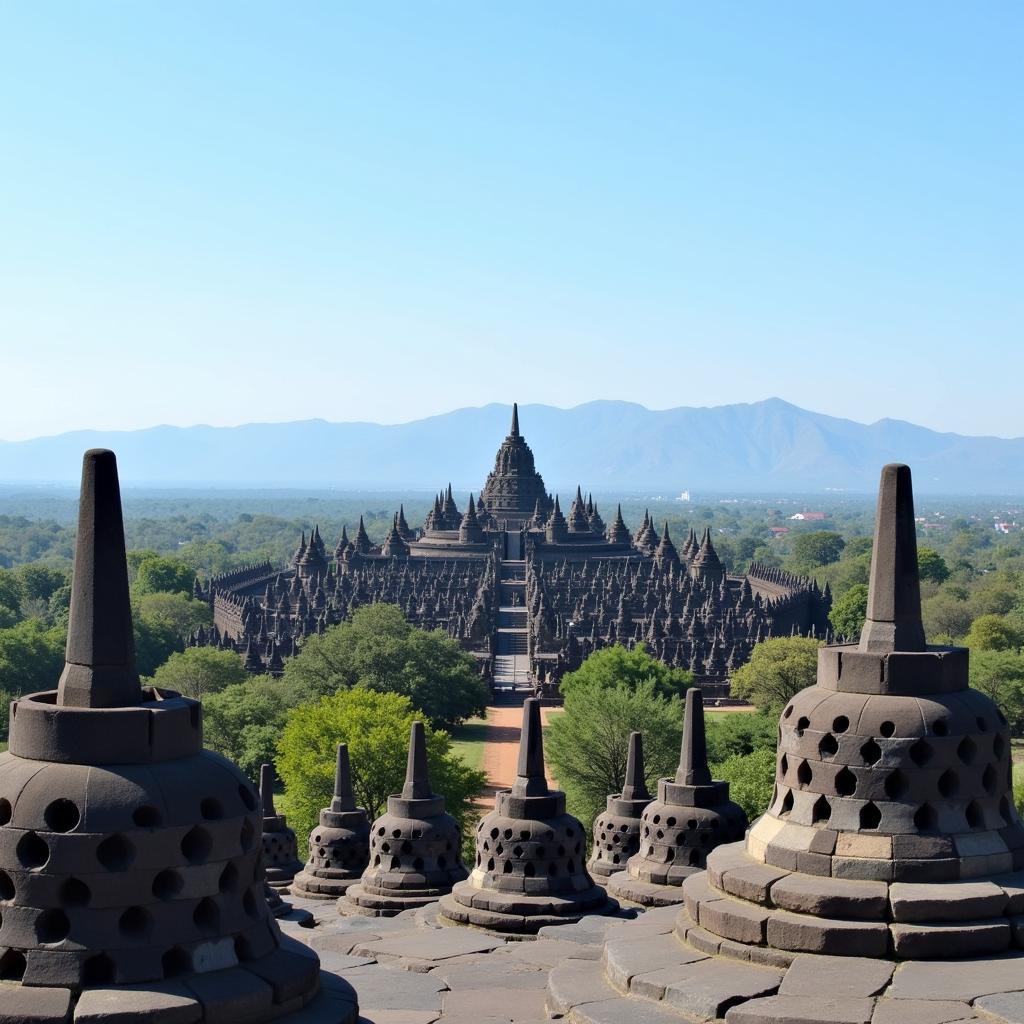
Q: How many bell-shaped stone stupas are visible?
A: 8